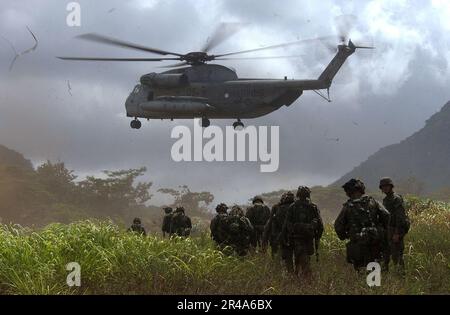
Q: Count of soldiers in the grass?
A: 10